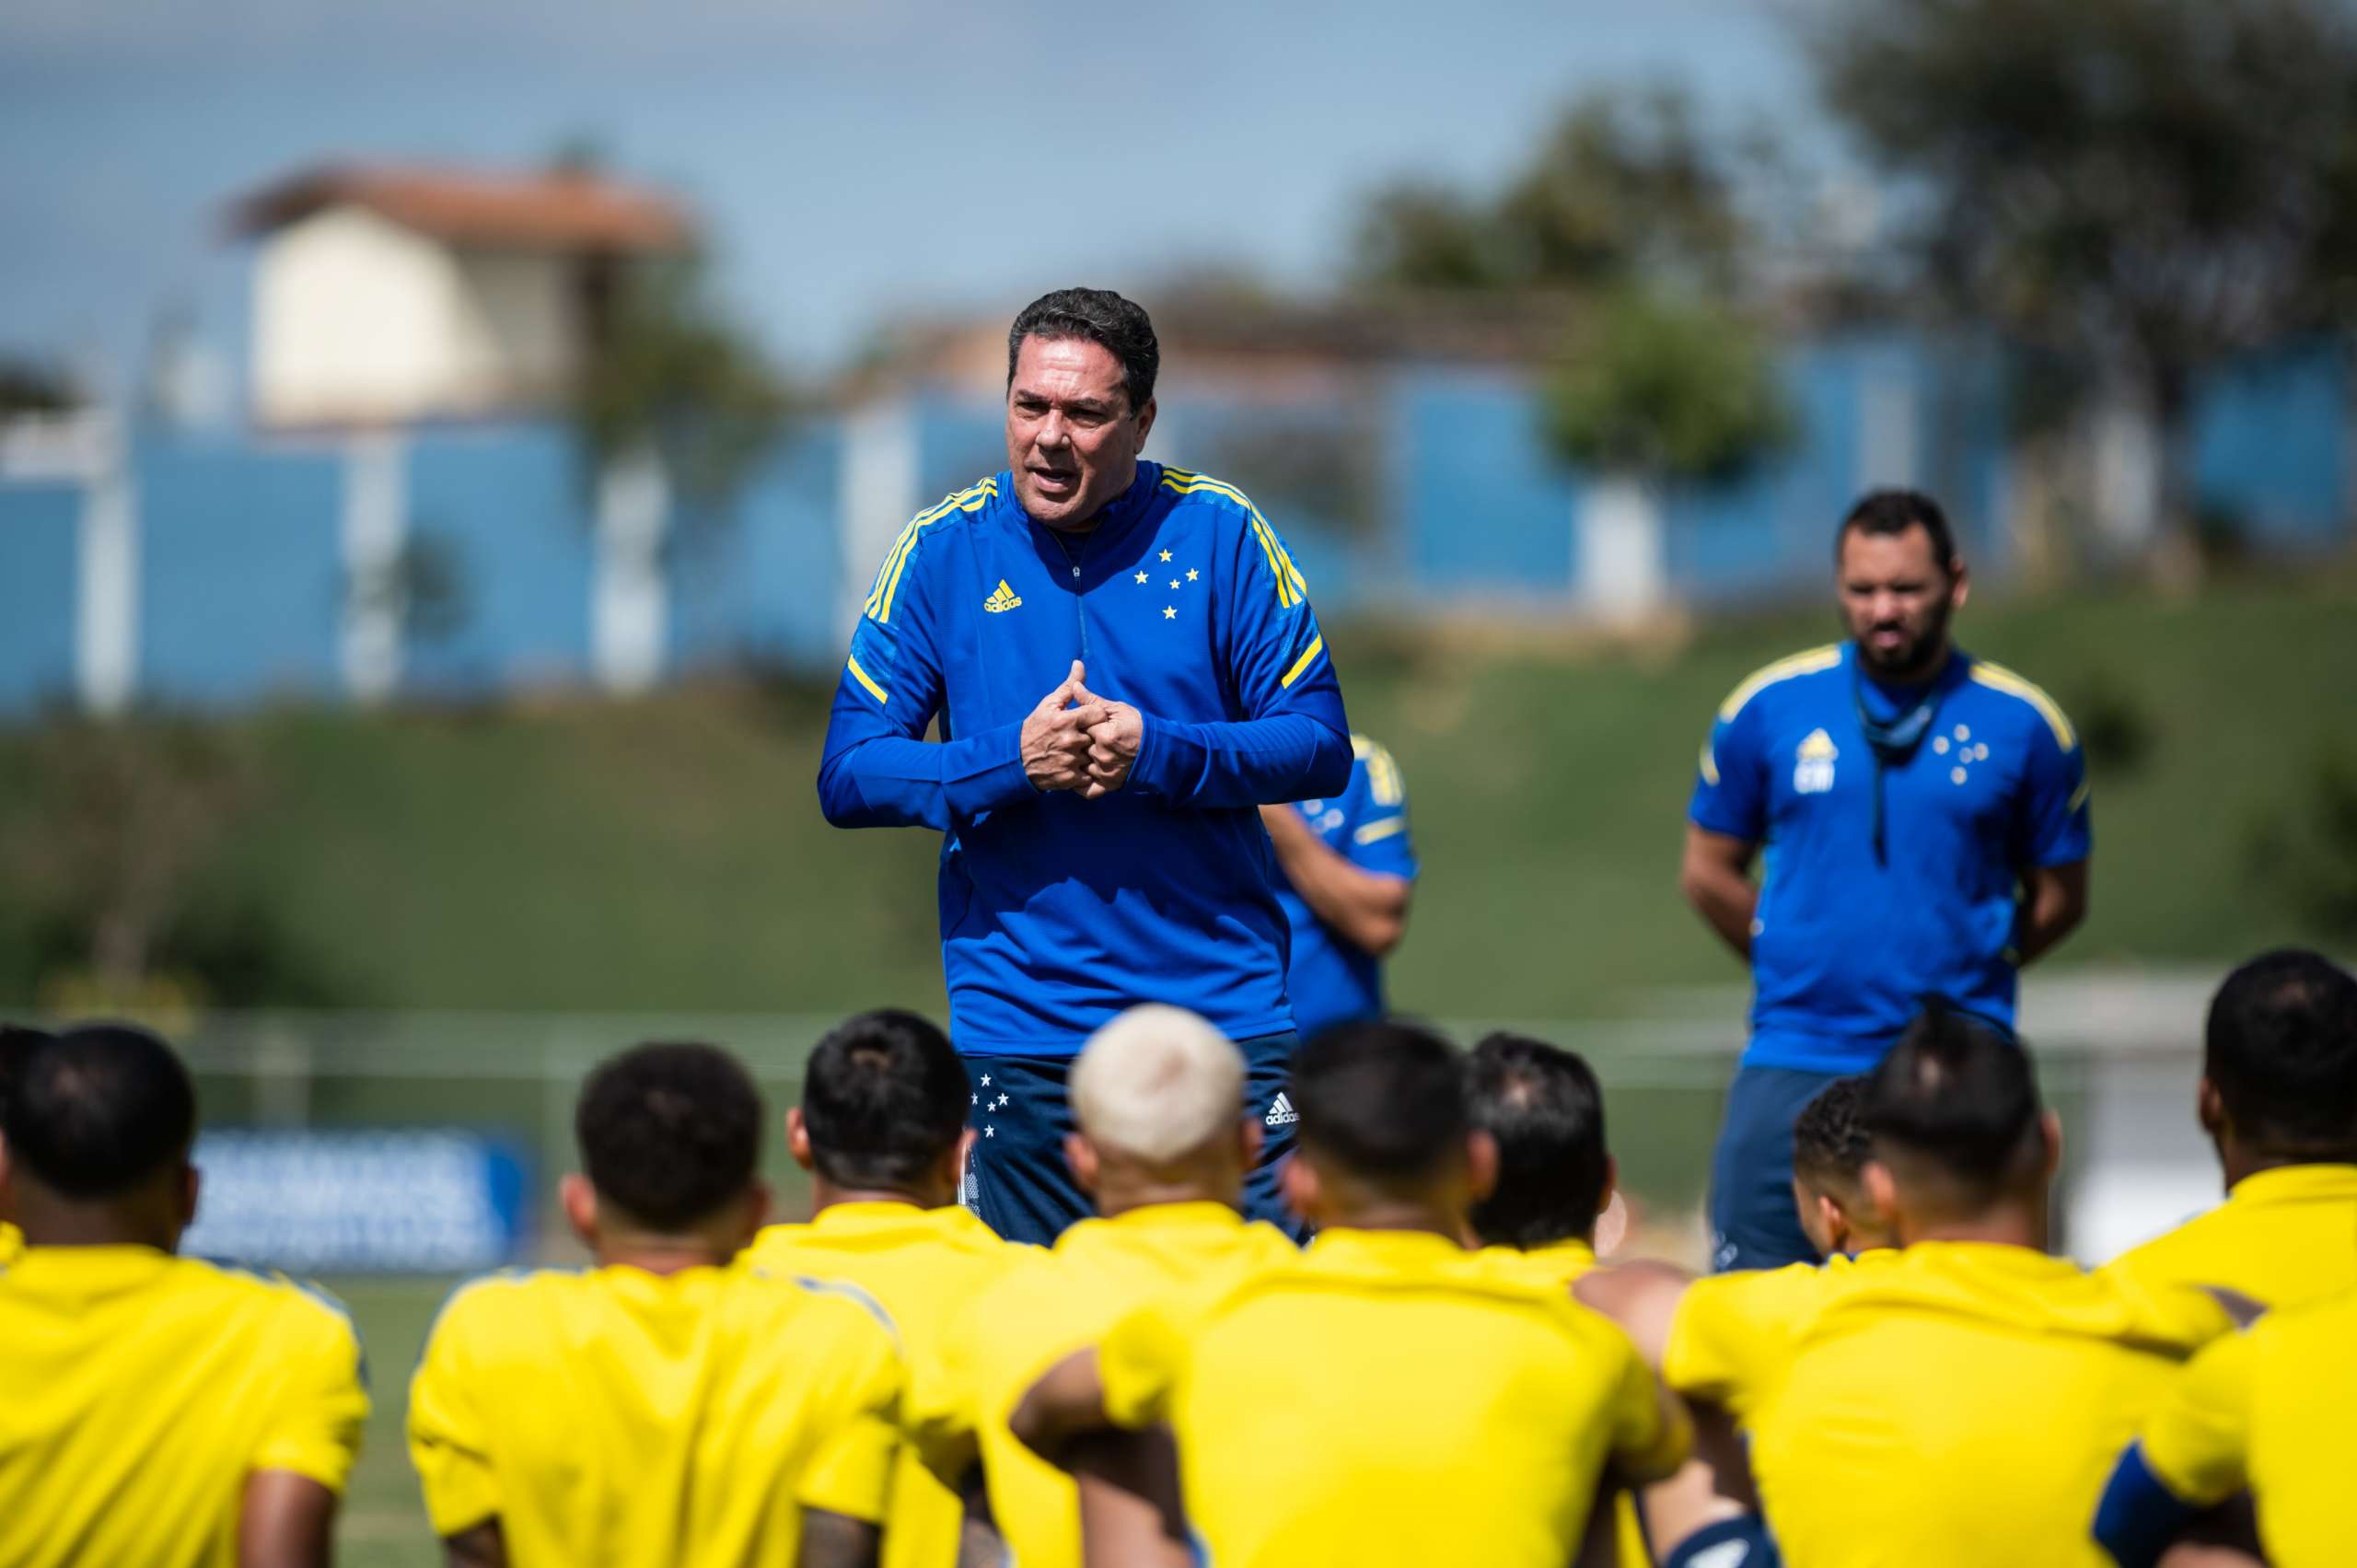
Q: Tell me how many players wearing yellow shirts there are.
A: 11